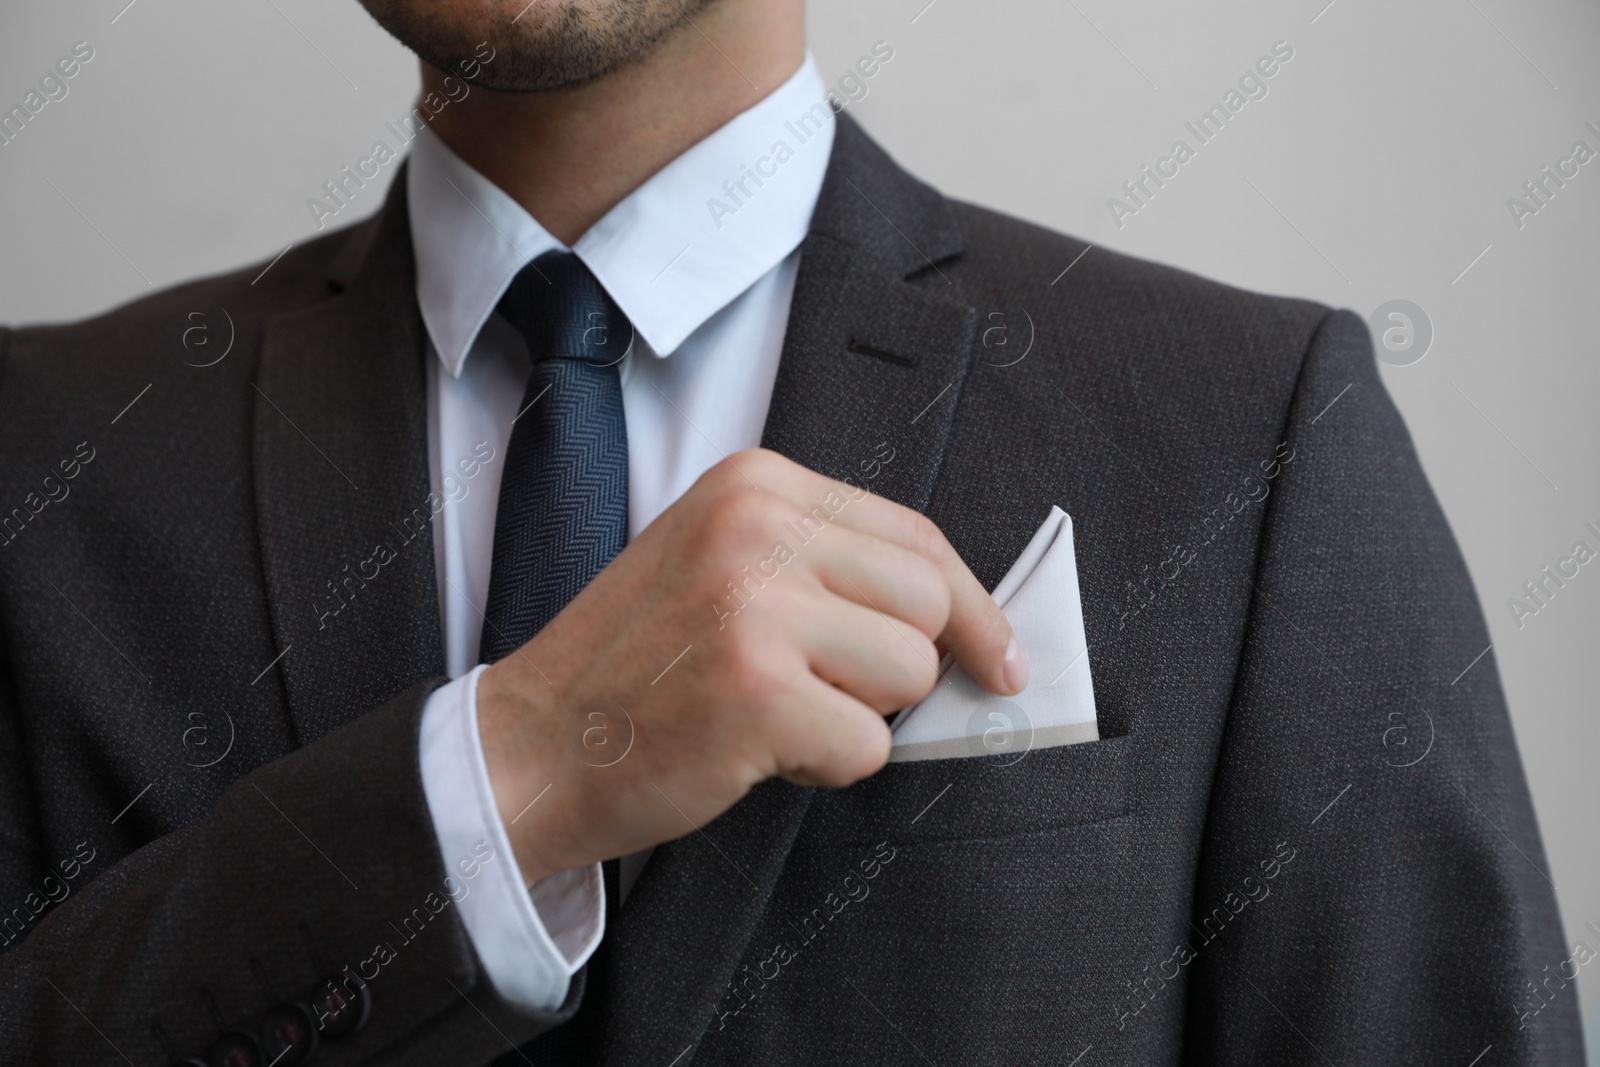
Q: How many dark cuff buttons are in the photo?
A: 4